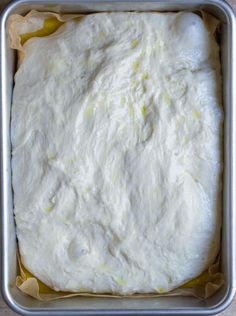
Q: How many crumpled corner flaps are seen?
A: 4